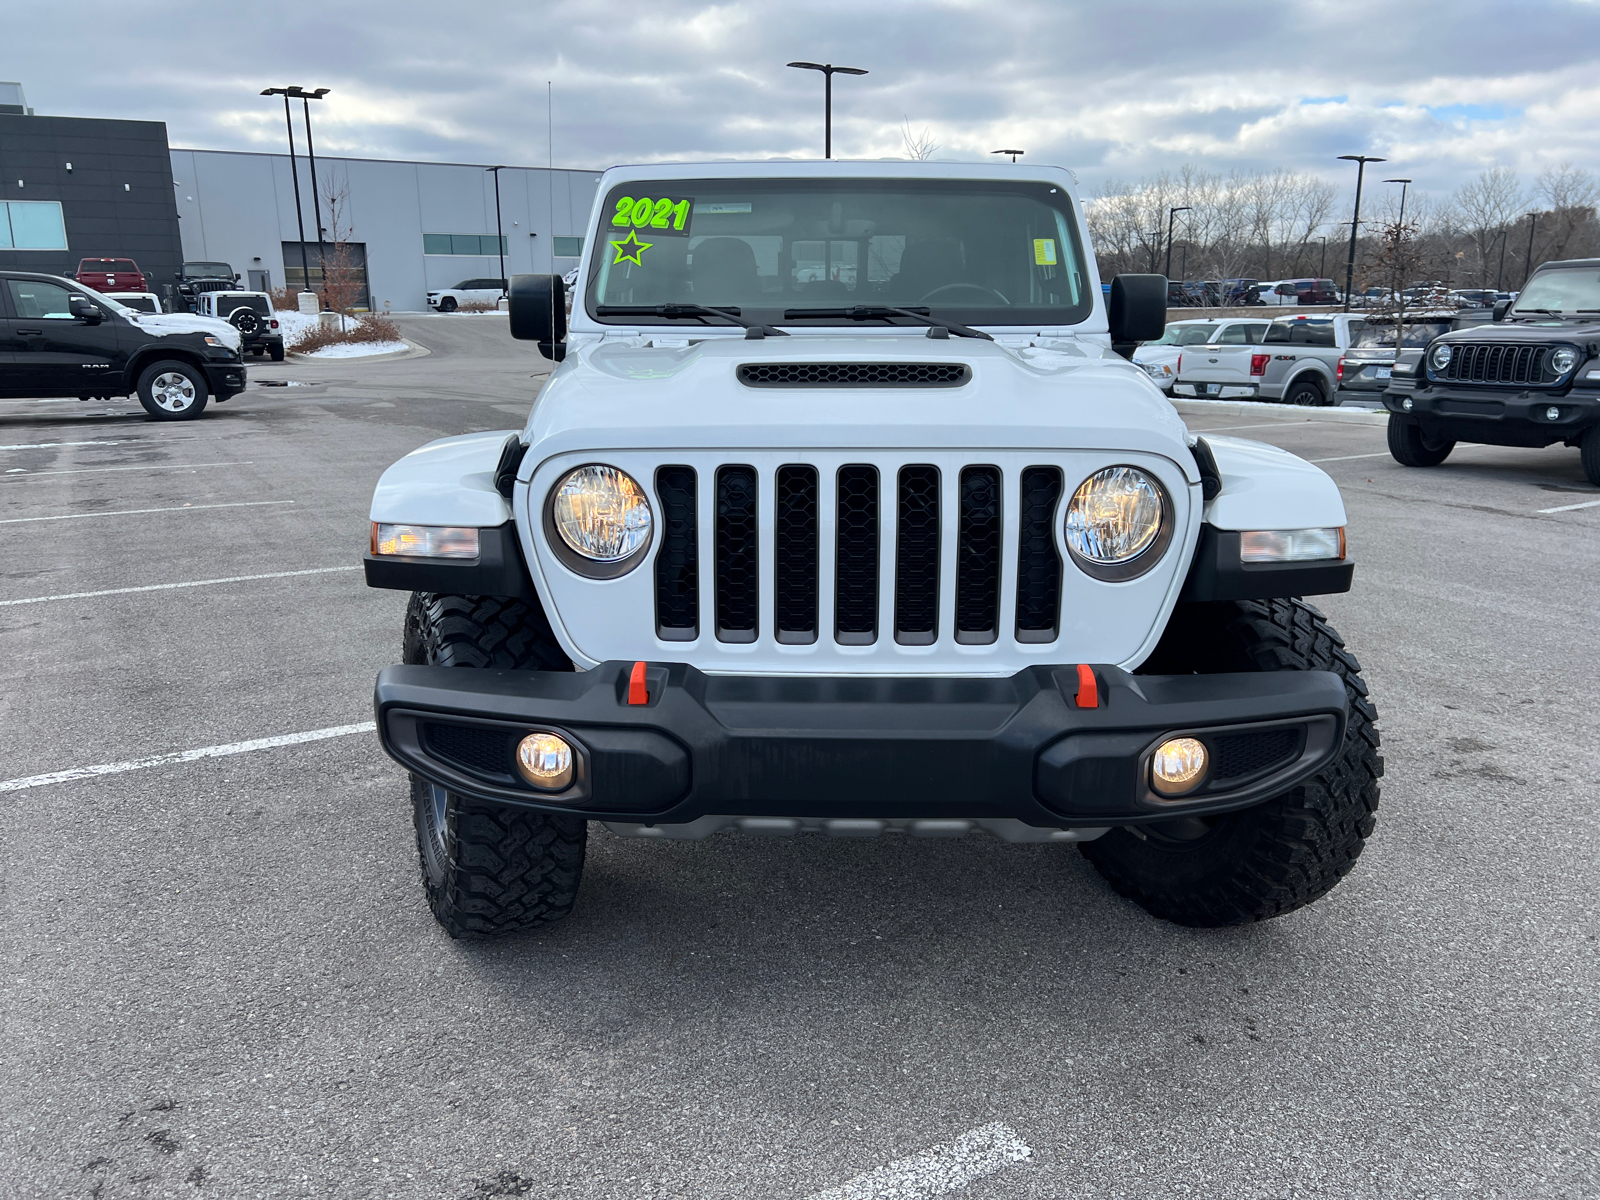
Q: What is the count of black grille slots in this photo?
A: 7